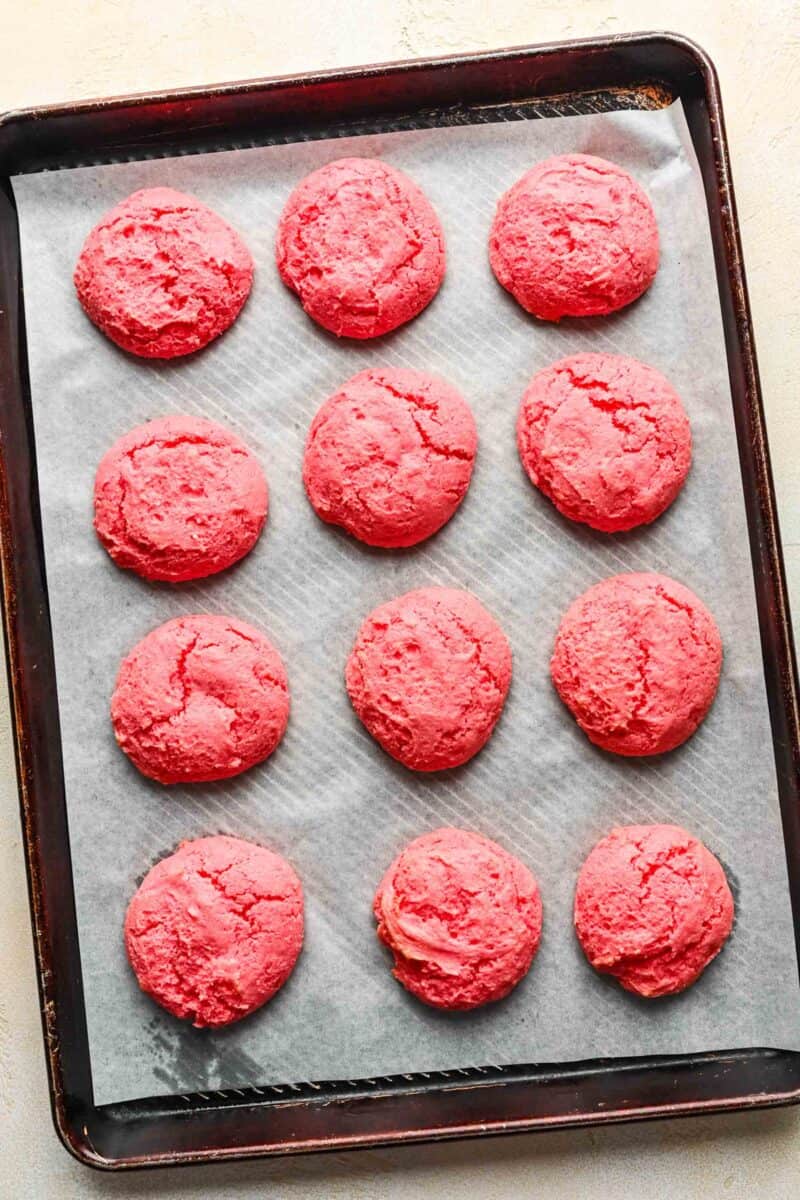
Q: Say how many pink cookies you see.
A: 12